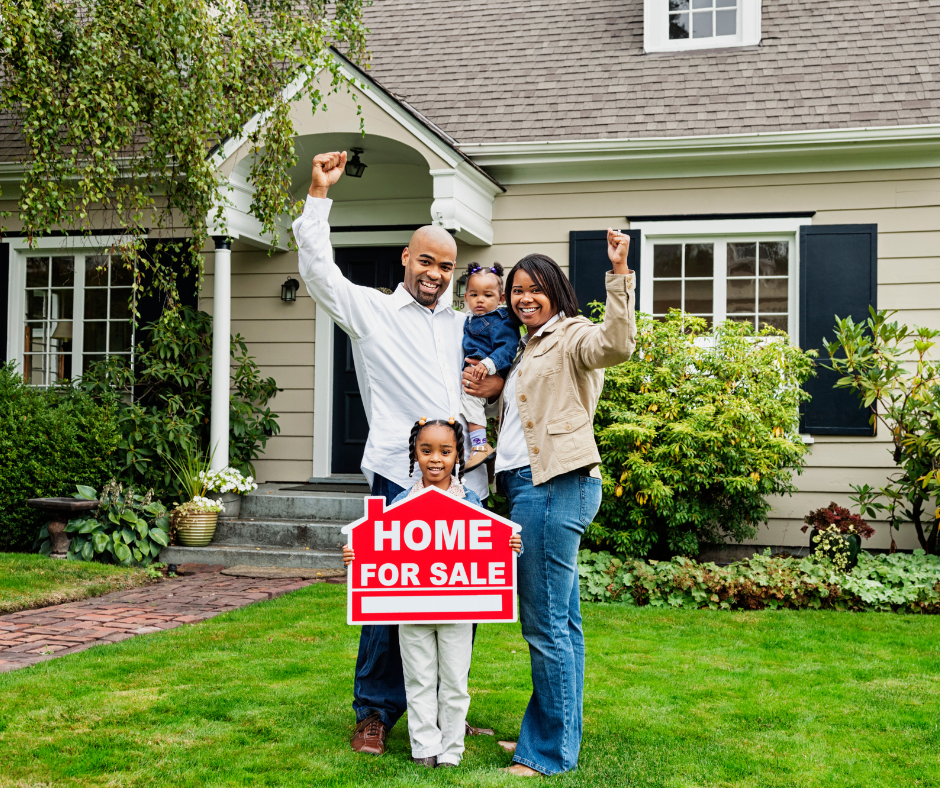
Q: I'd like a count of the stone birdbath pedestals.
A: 1